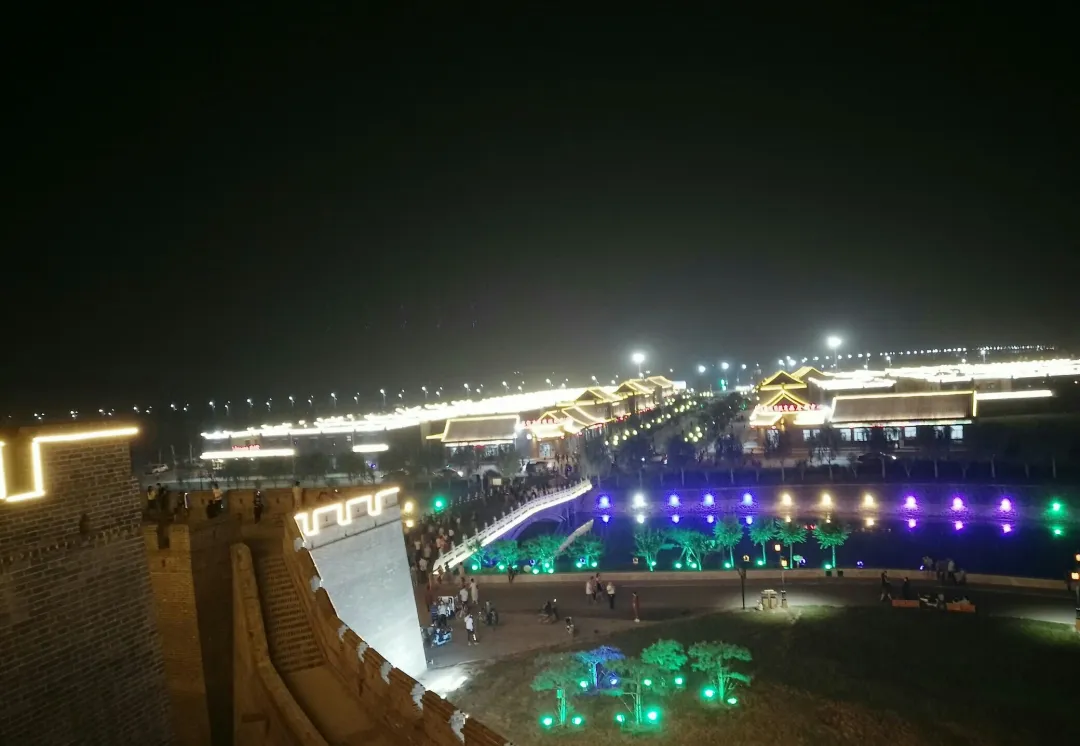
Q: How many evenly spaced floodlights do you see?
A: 12